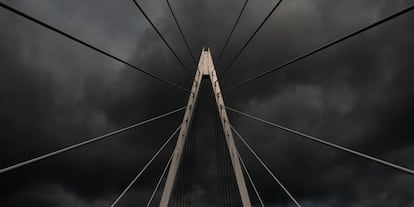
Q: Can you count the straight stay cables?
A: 12